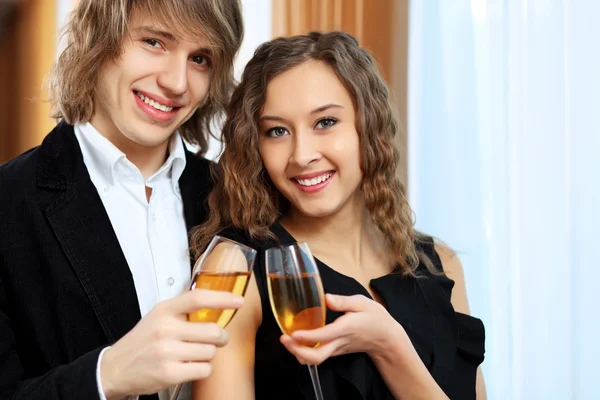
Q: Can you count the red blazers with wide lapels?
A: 0